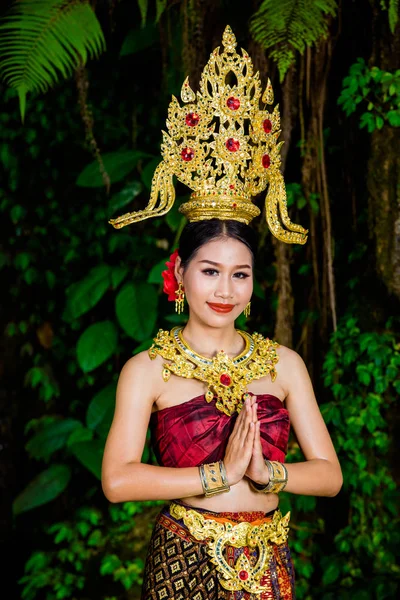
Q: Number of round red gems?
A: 8